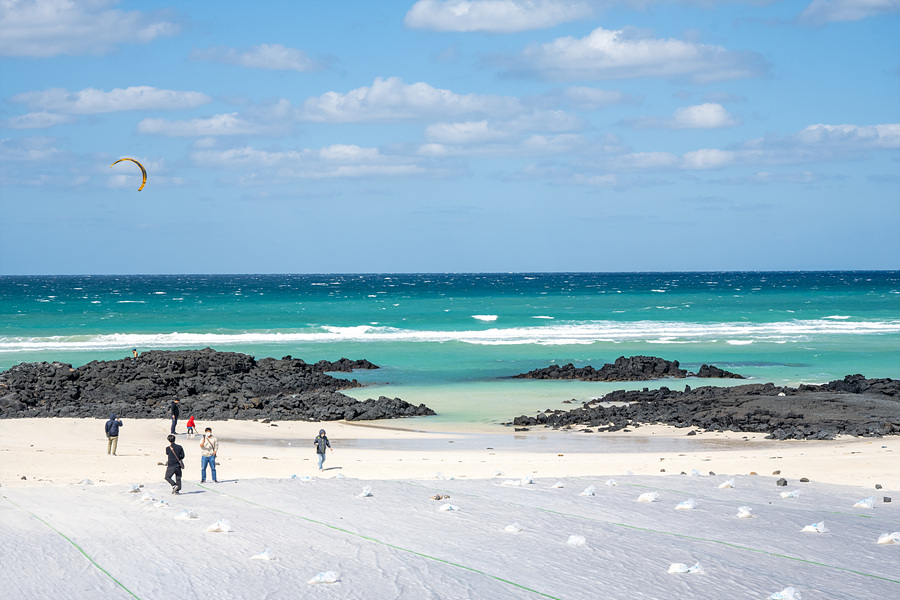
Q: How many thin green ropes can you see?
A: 4